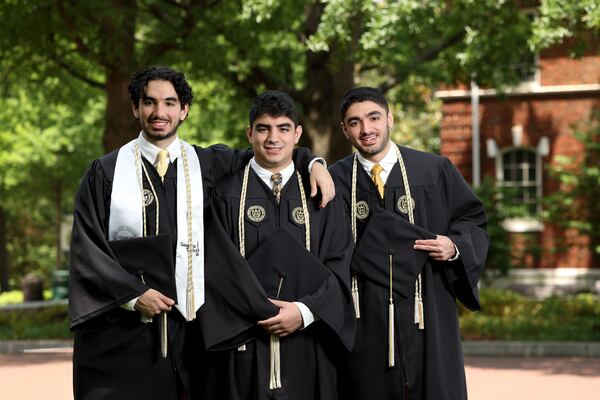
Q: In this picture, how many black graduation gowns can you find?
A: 3